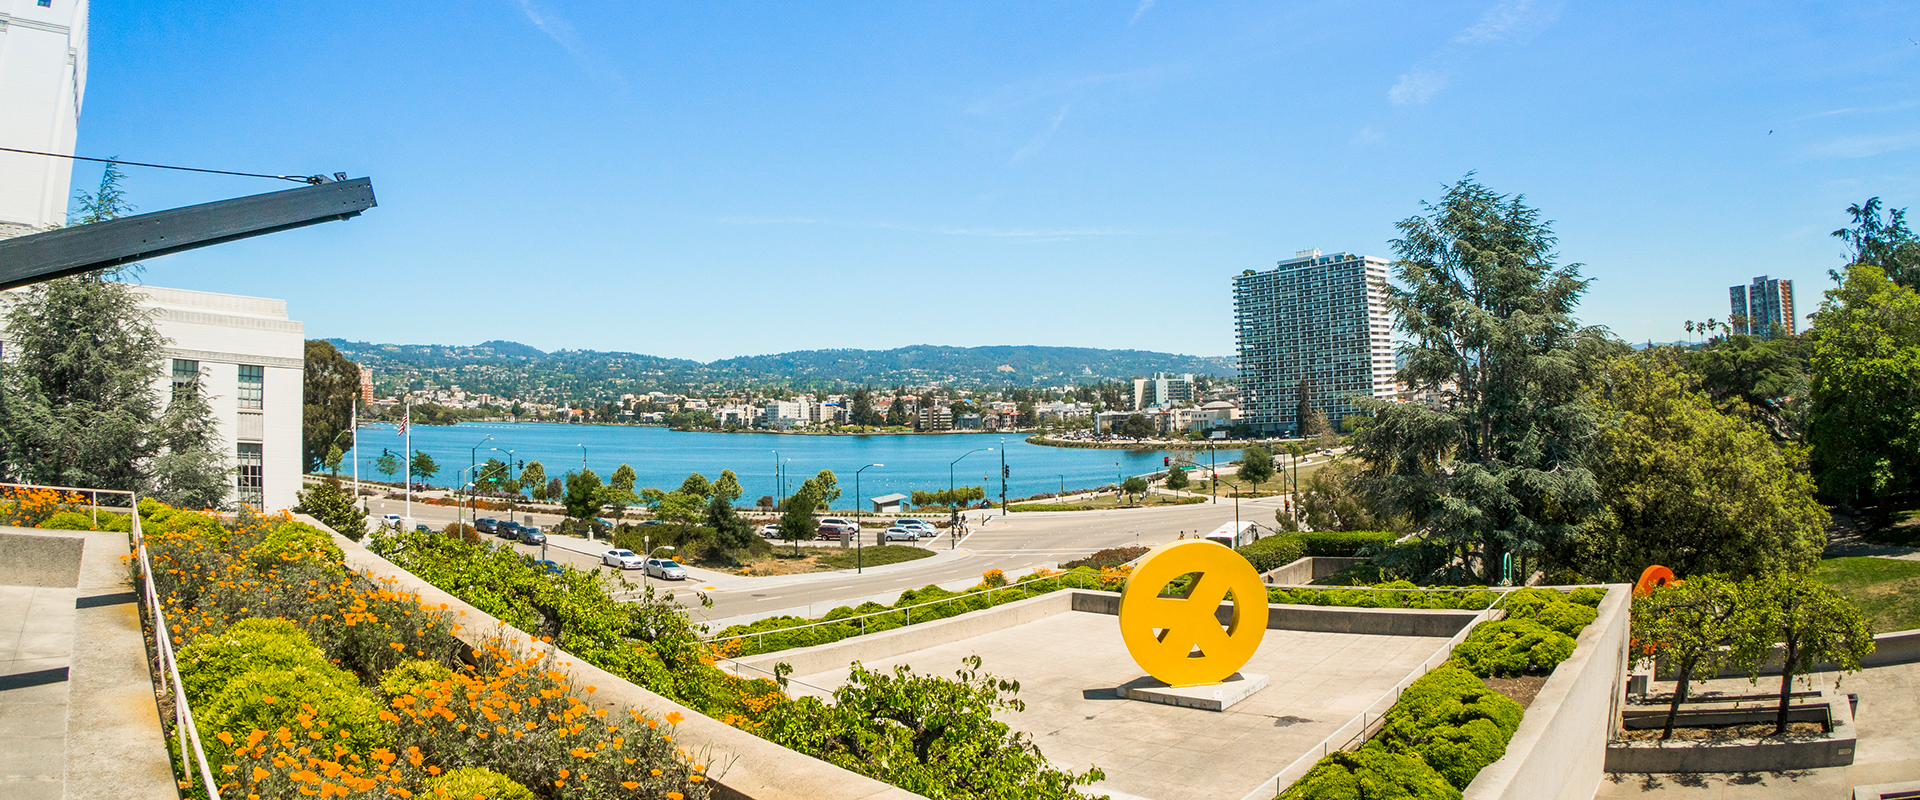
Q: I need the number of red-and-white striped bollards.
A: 0